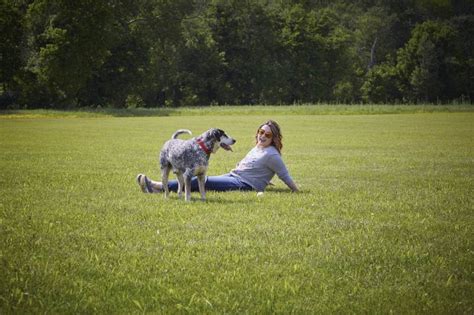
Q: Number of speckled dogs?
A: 1